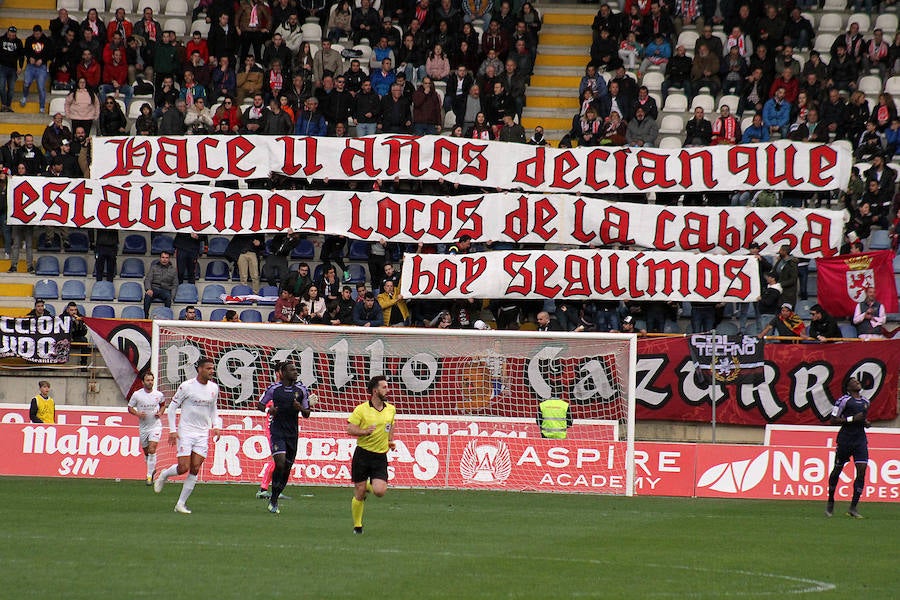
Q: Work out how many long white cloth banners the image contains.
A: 3